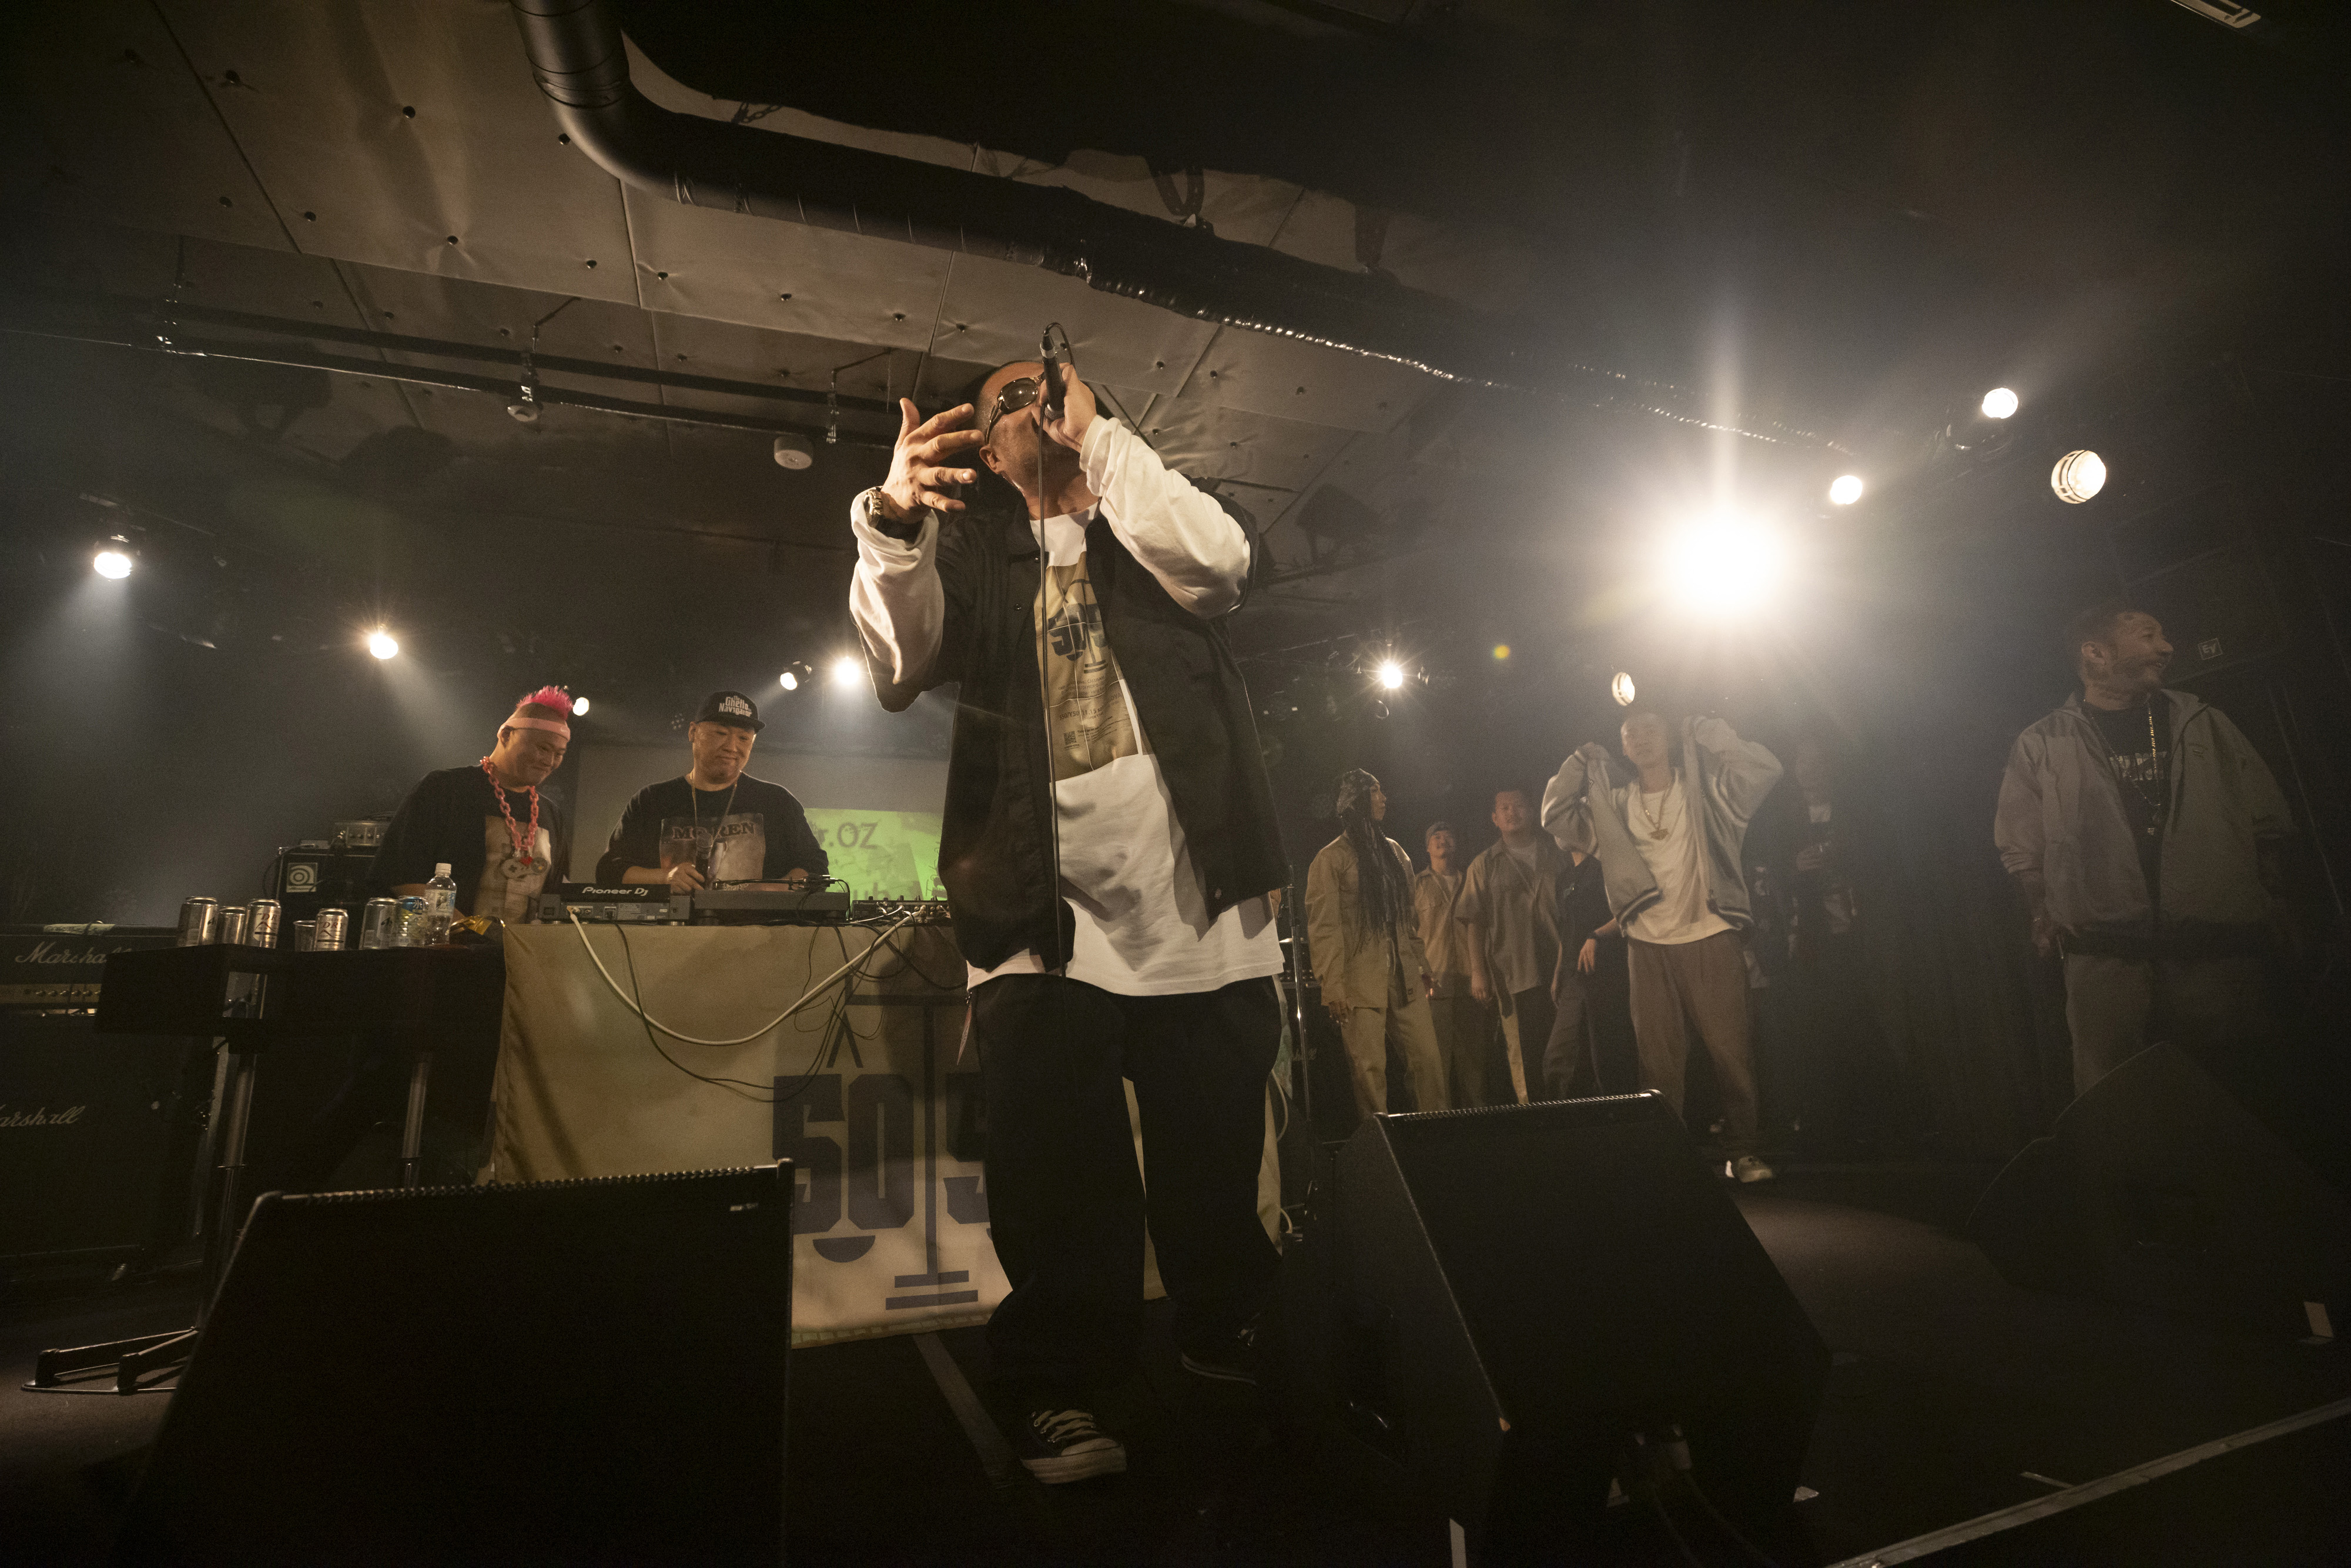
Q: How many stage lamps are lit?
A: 11